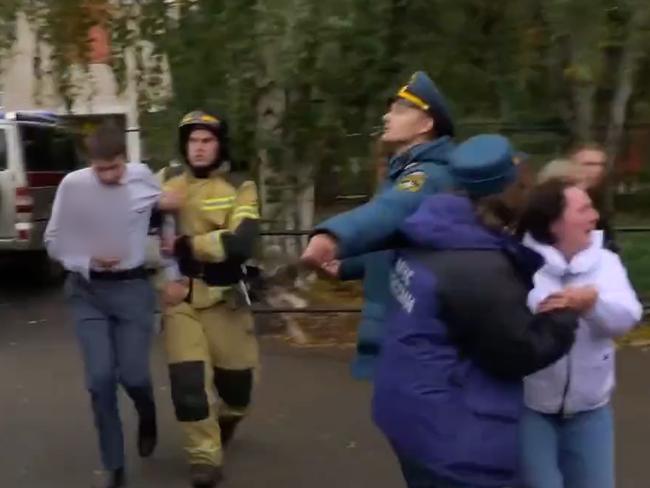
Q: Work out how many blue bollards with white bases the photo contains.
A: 0